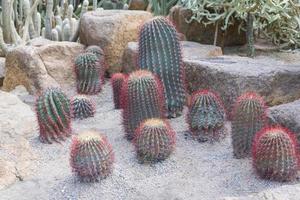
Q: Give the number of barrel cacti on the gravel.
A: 12